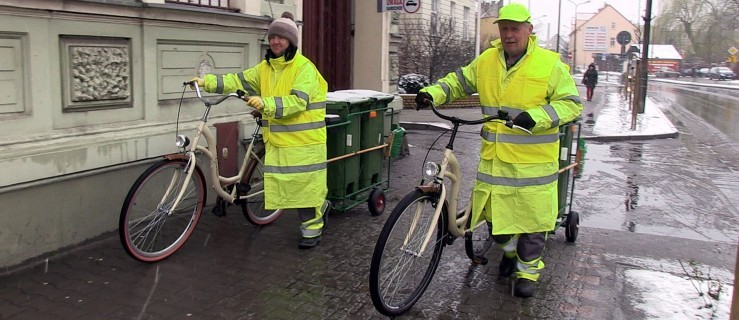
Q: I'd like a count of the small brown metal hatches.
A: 1